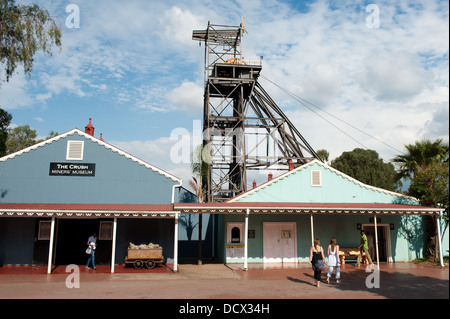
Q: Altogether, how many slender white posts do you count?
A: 7